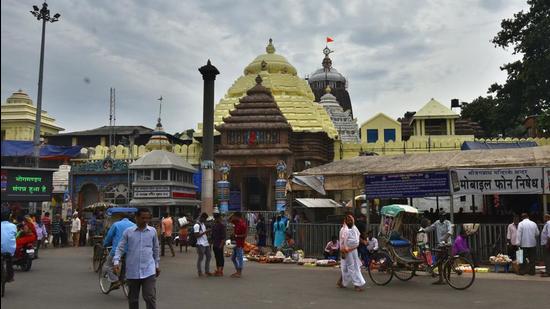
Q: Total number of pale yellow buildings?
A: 4